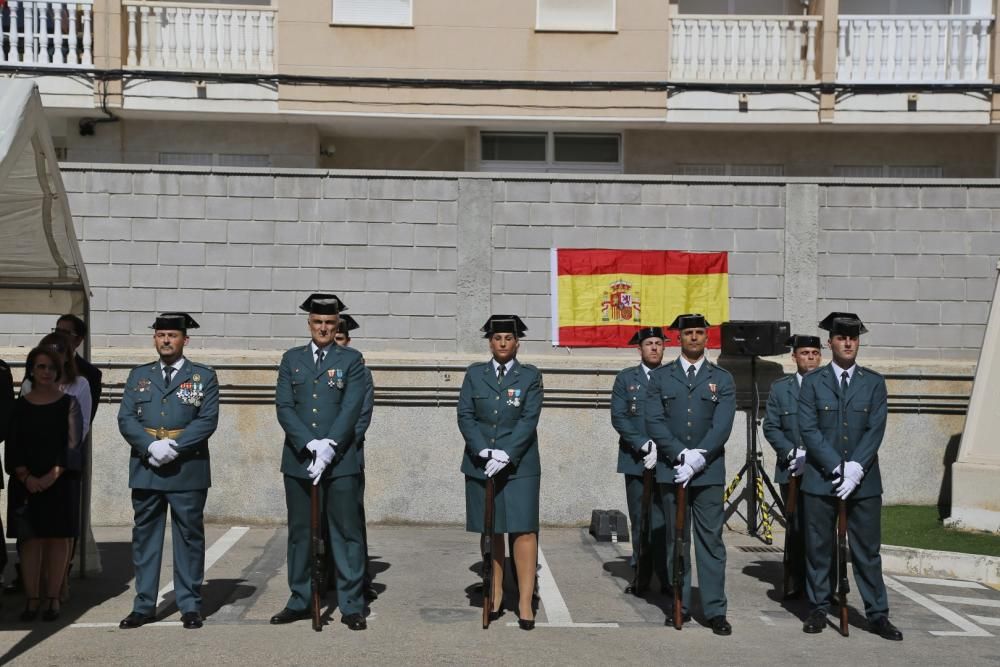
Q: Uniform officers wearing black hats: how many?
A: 8